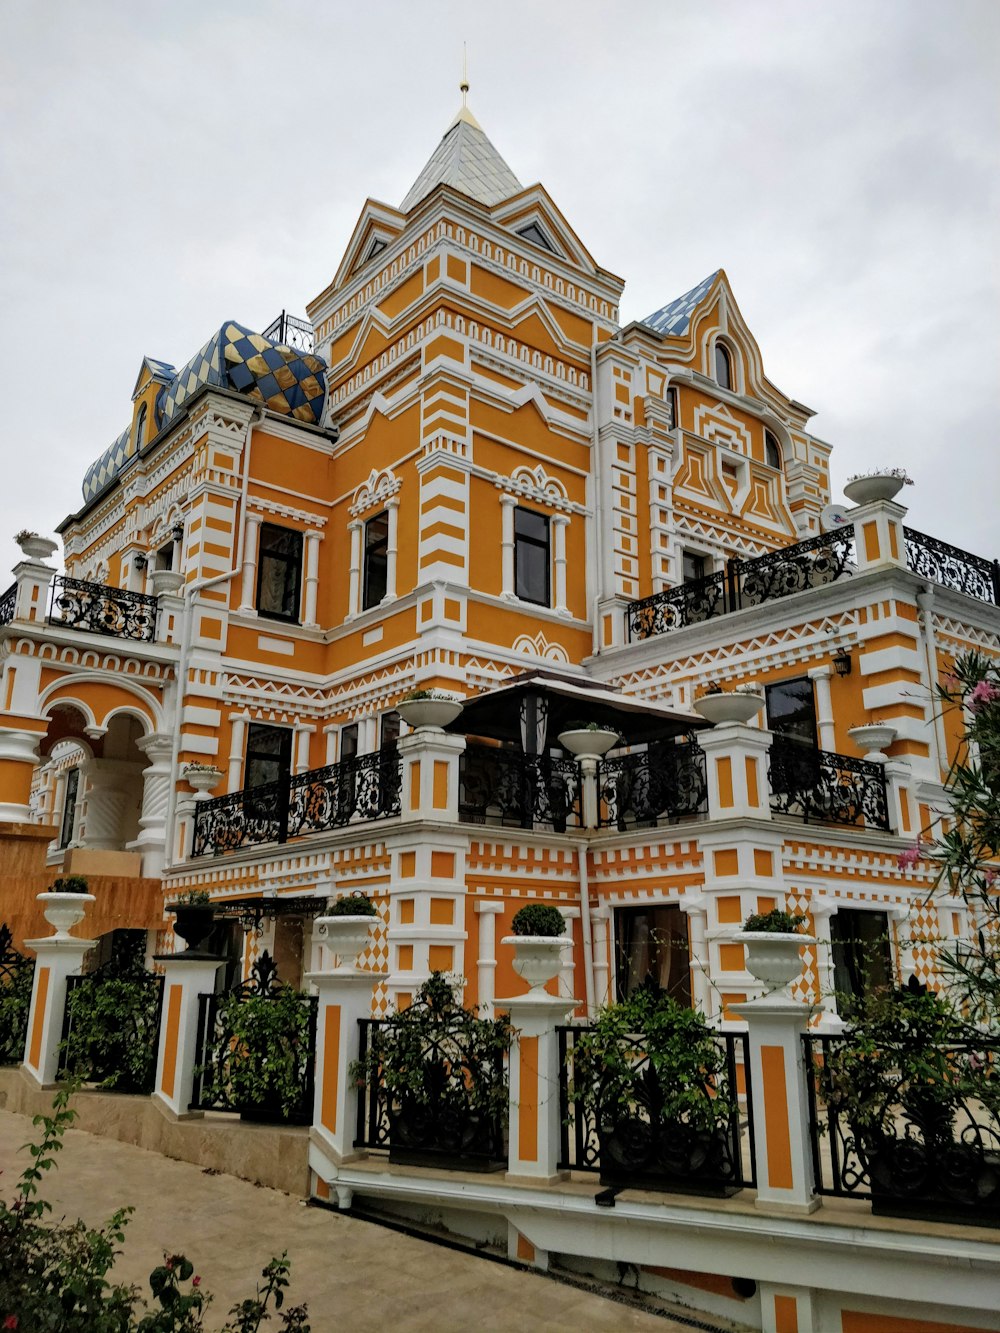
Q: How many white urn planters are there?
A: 12